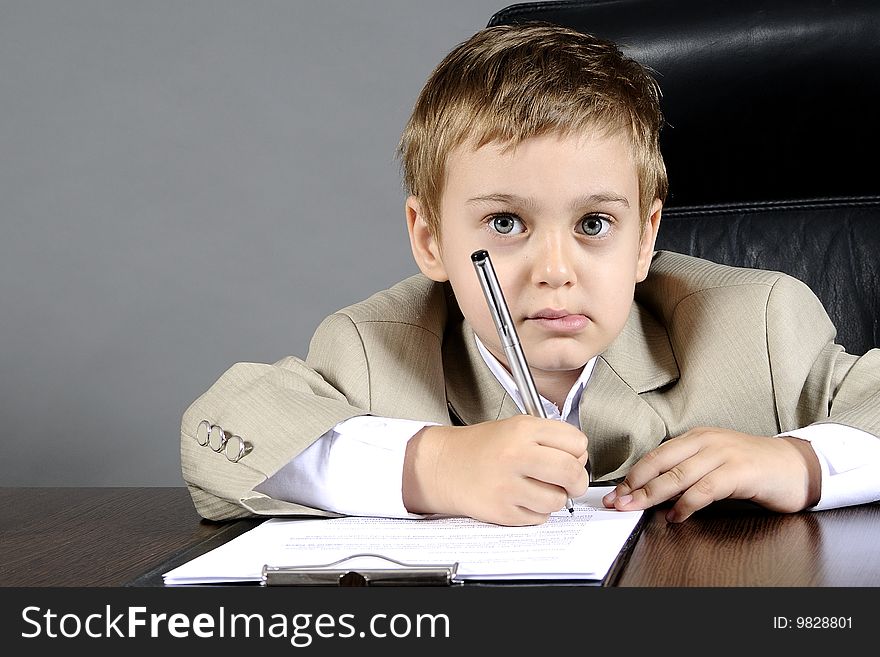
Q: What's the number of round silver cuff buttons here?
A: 3